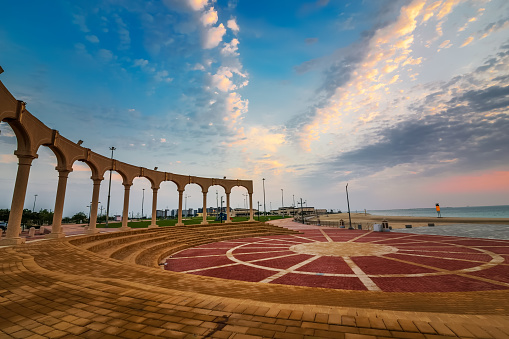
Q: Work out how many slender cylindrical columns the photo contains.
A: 9